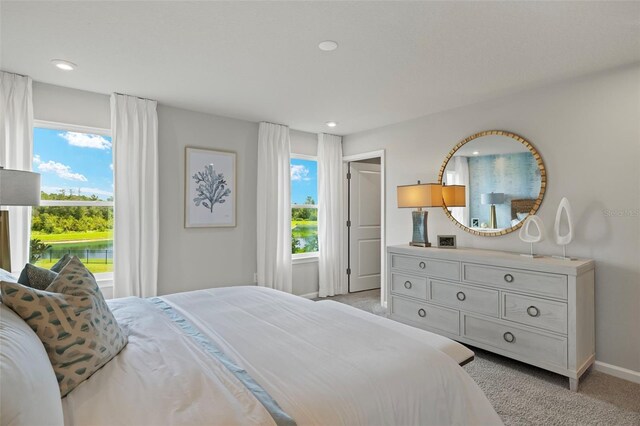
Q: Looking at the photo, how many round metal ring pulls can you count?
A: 7